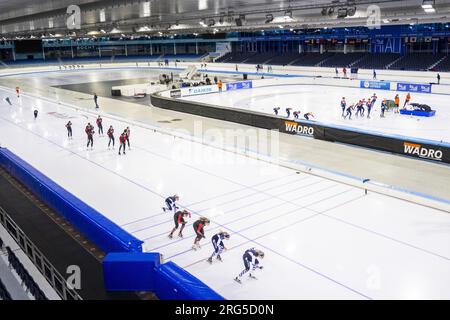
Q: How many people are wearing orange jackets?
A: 3